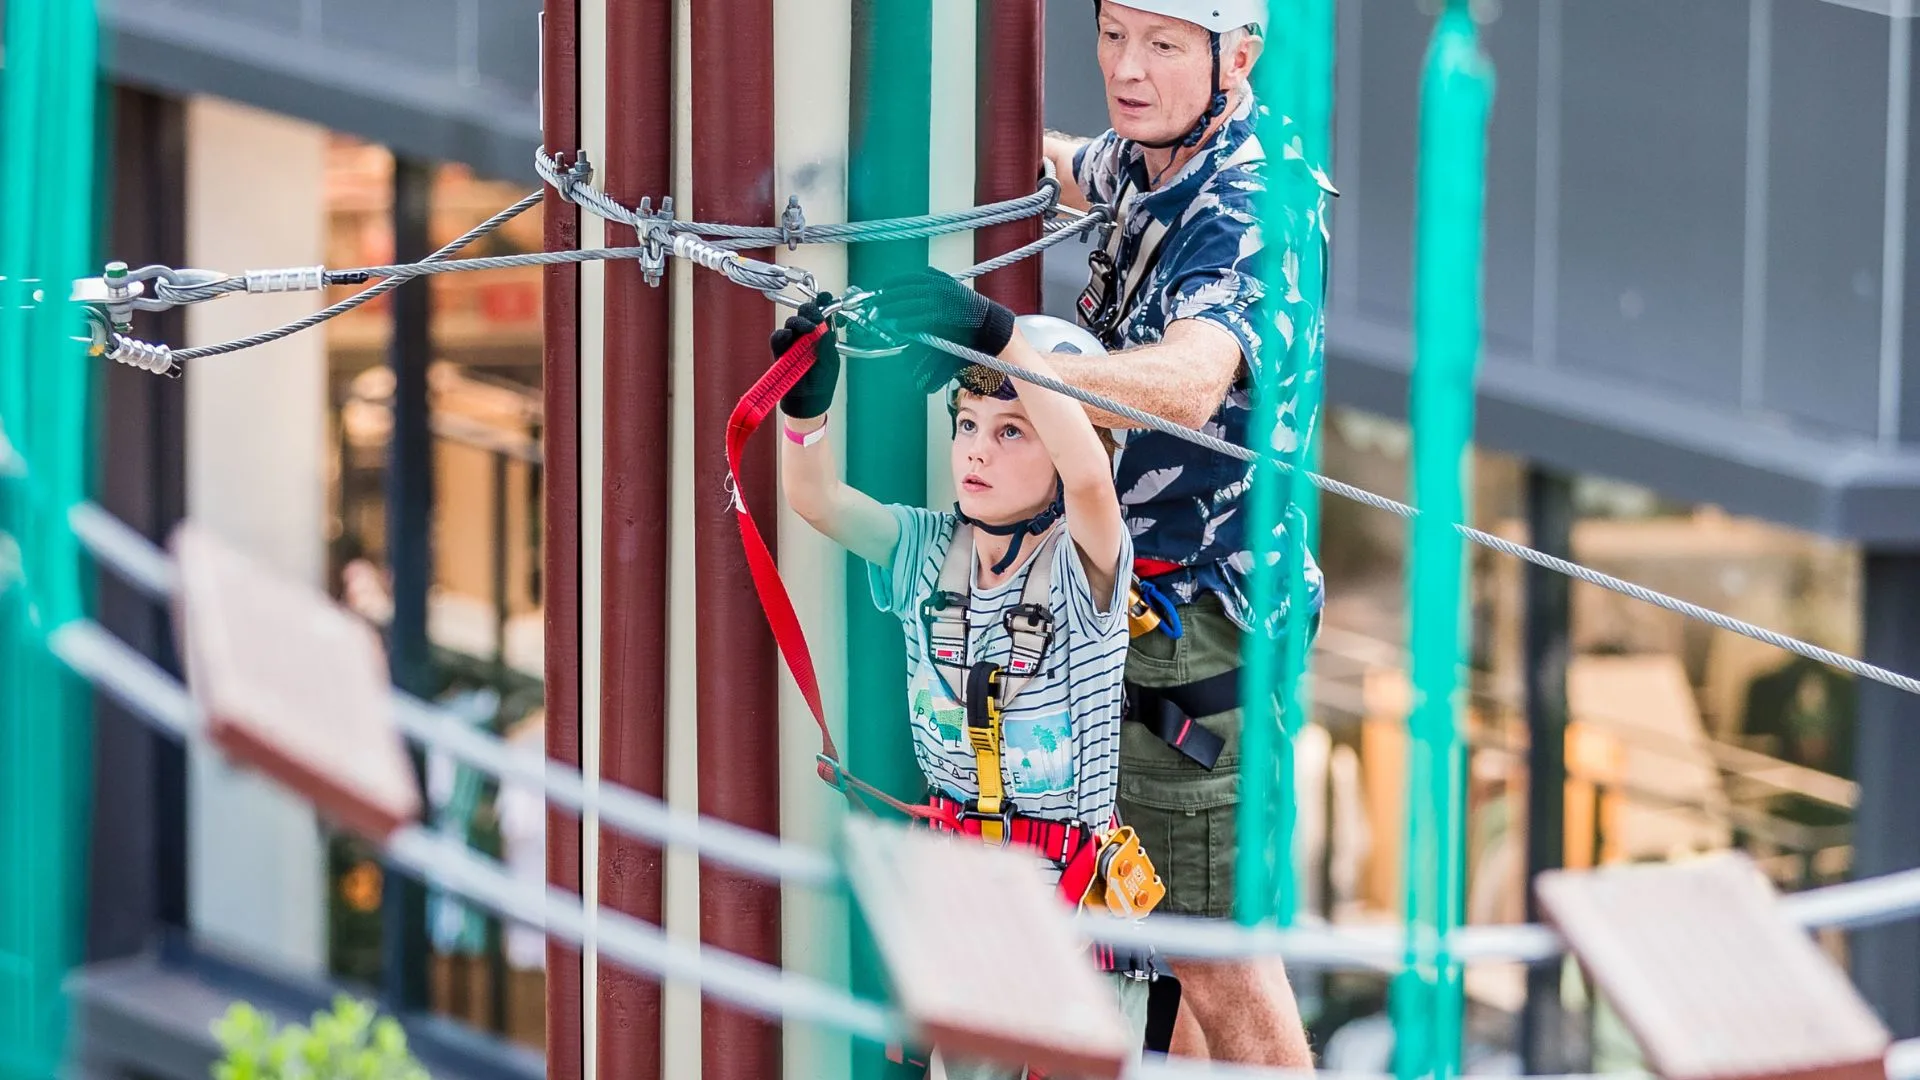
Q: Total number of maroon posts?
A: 4